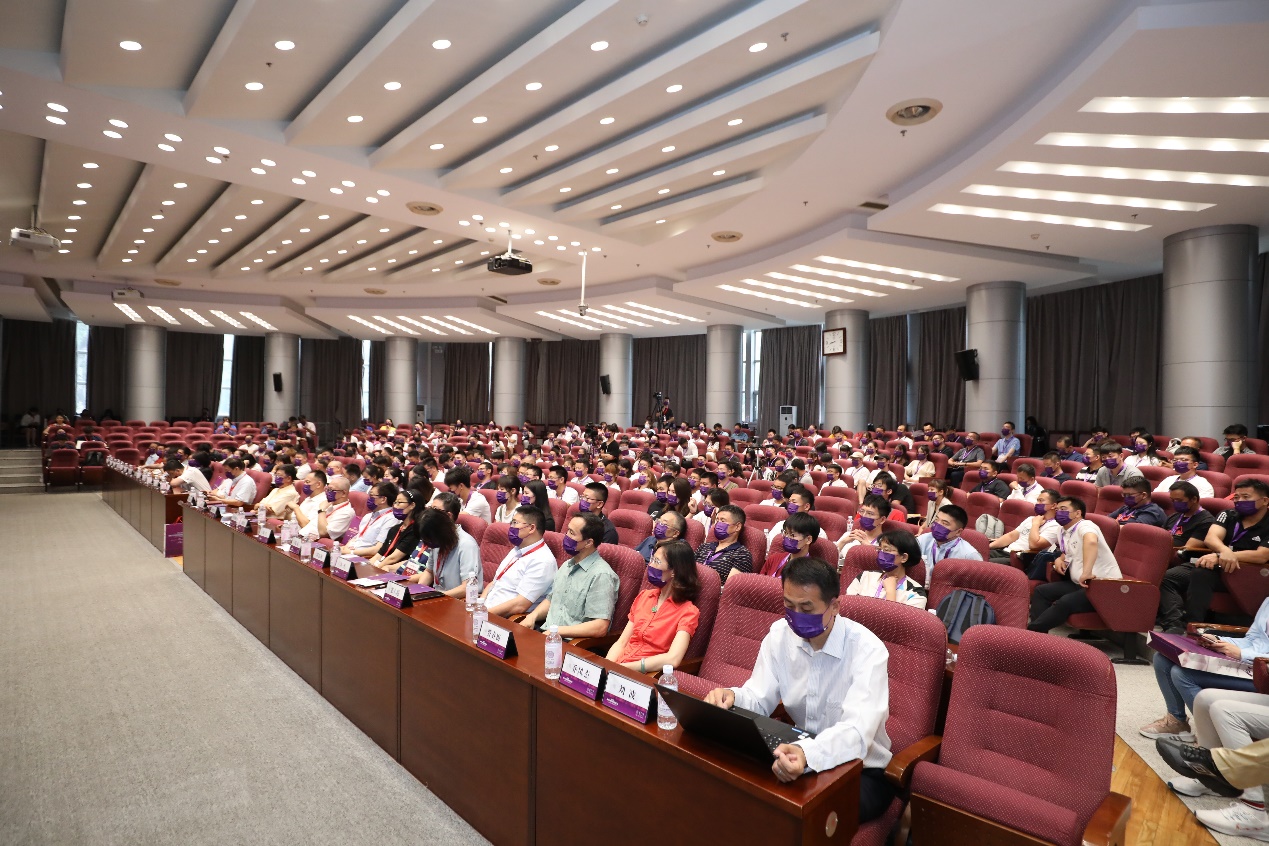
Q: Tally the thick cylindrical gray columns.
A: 9